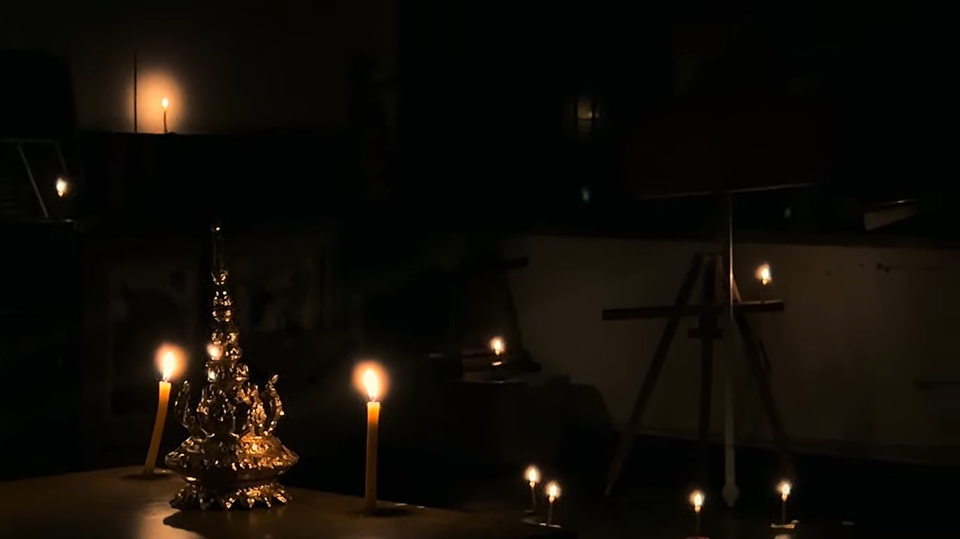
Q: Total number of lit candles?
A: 10